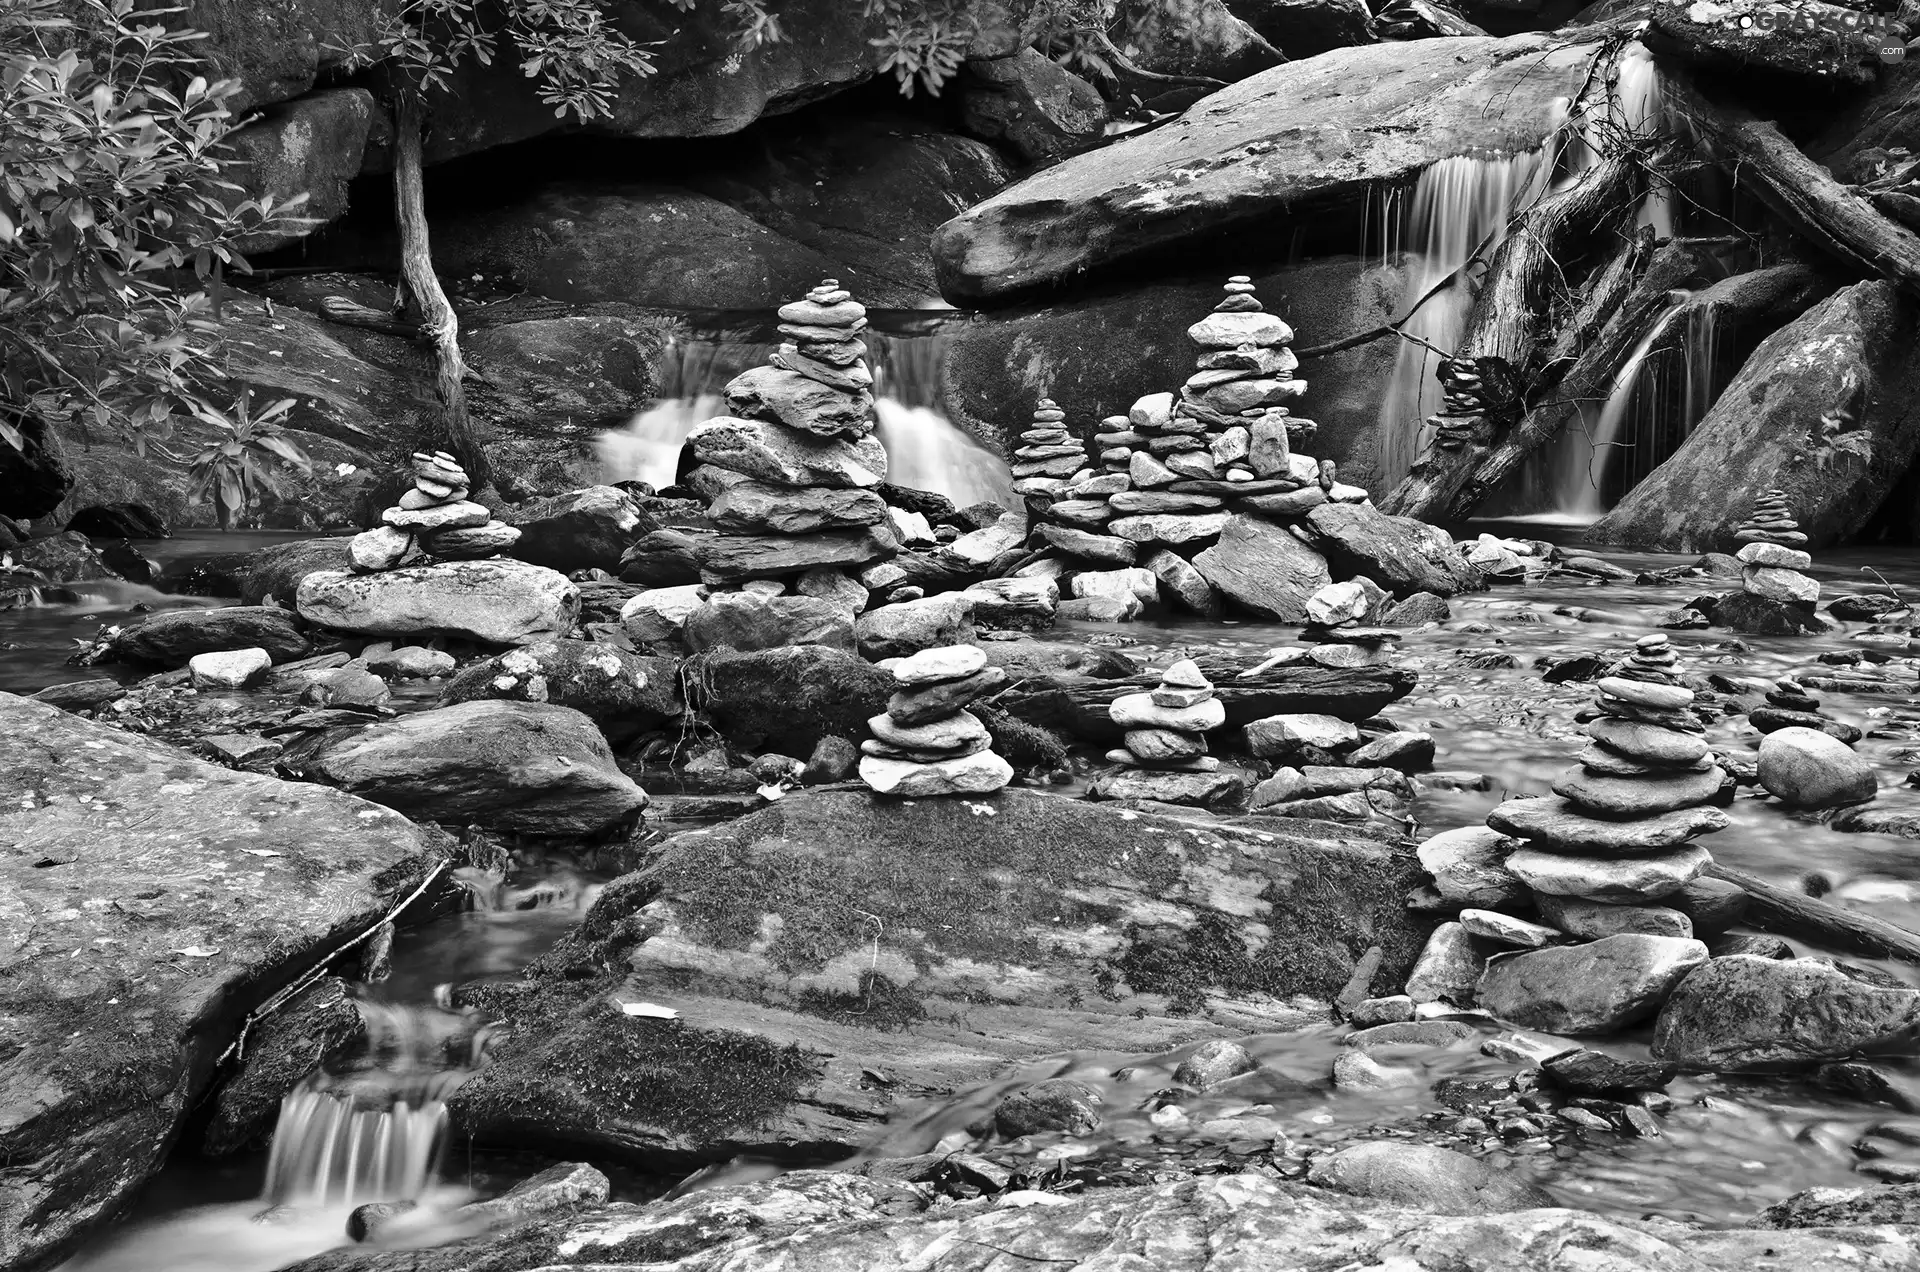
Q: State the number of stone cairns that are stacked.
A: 11